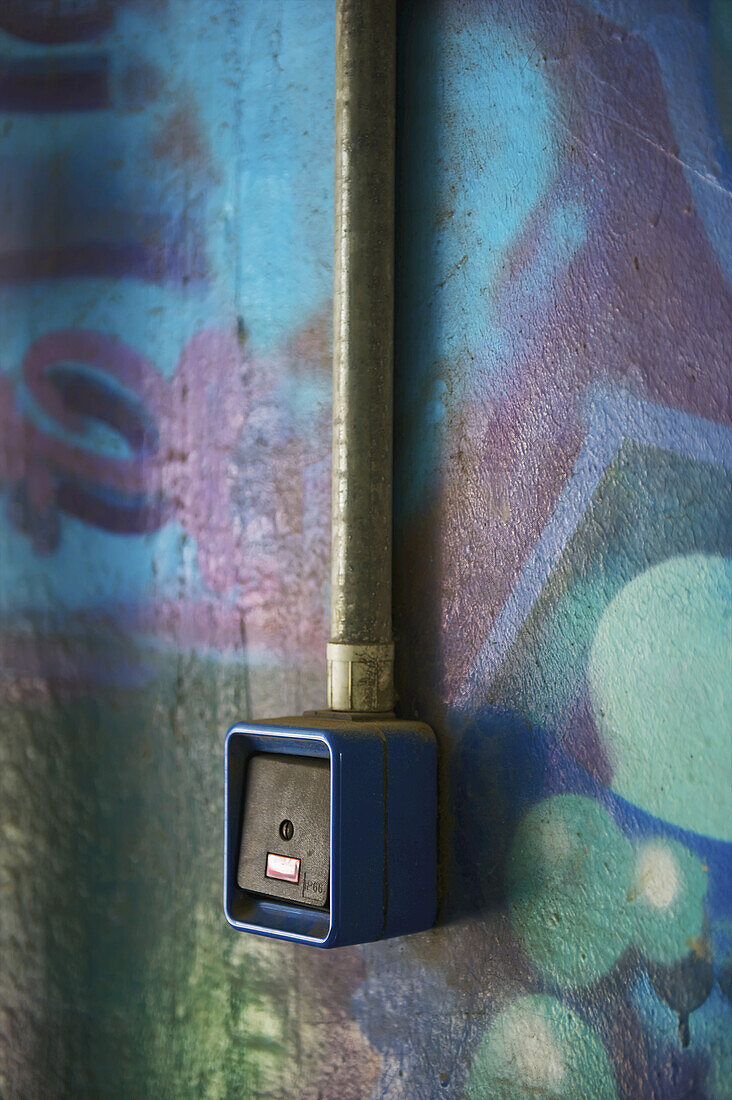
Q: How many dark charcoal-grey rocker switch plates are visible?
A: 1